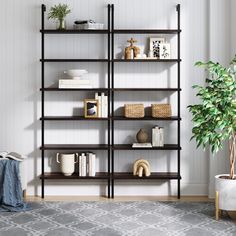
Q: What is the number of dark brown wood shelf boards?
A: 12